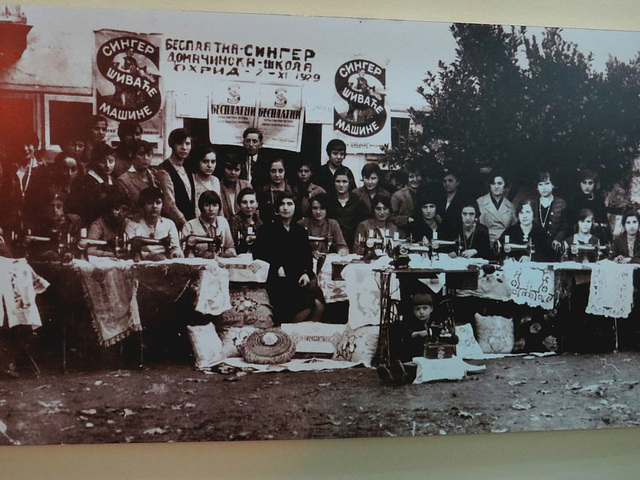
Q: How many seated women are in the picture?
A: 13